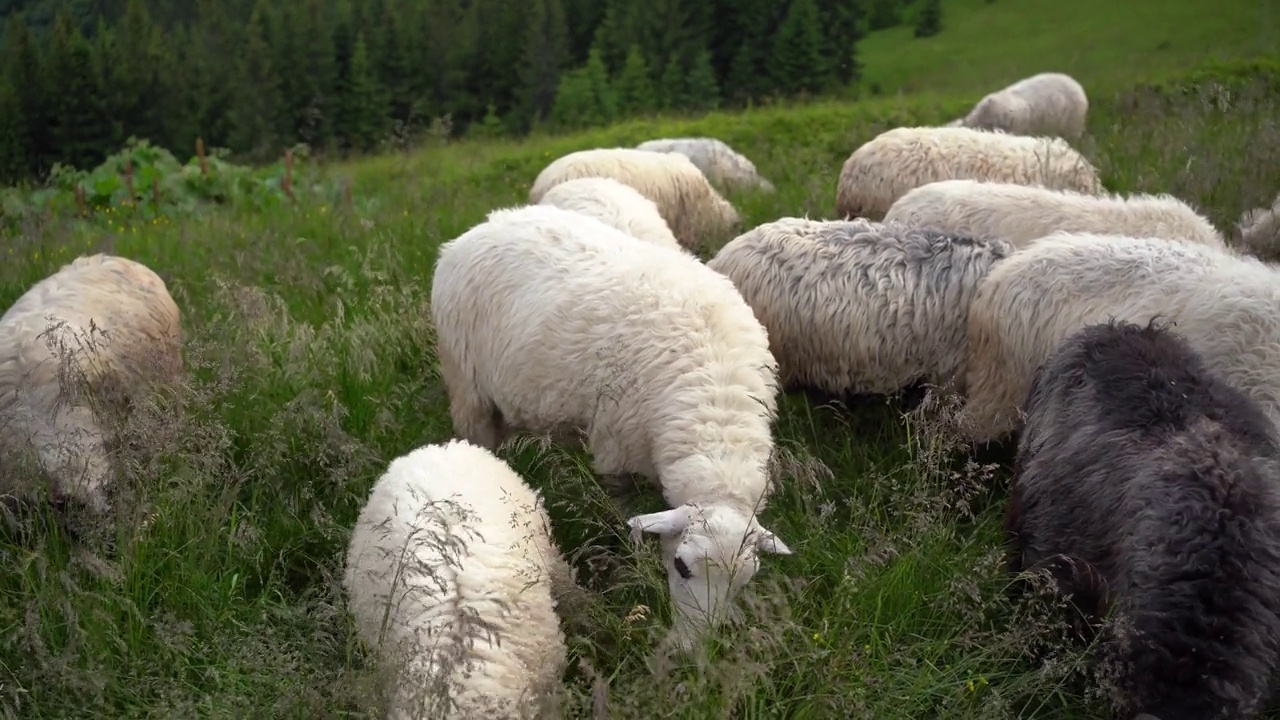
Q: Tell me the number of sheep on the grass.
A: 13